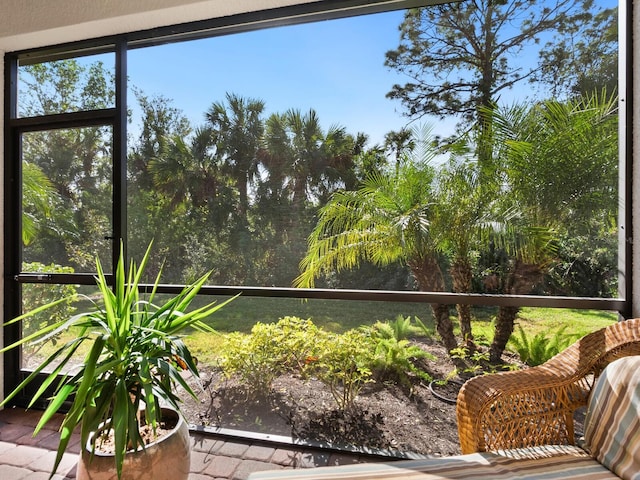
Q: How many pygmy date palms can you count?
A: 3